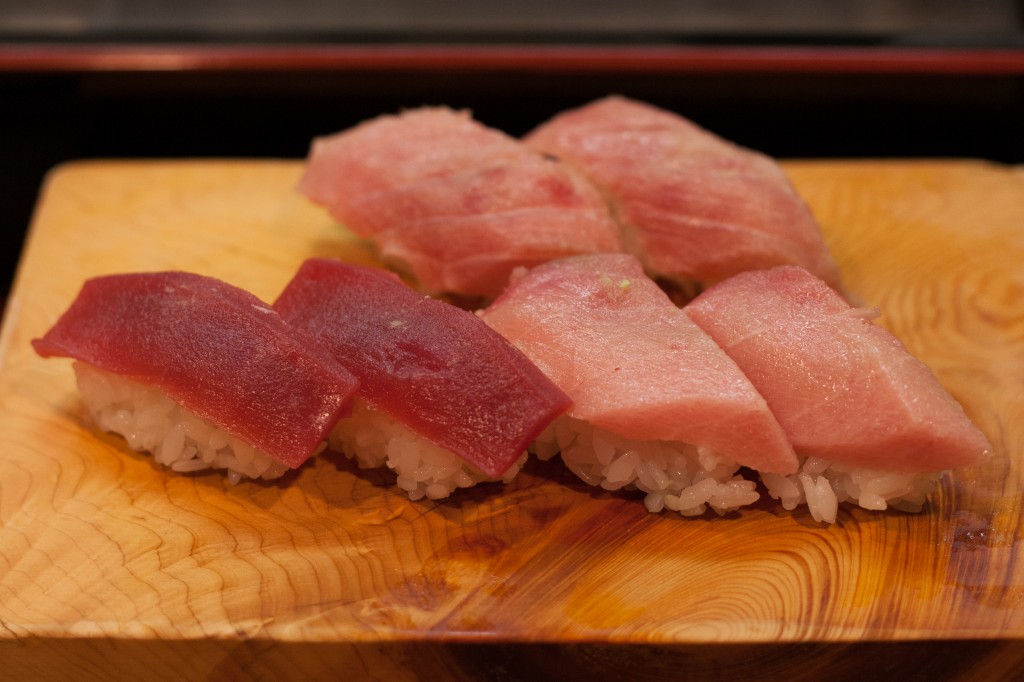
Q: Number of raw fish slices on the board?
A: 6